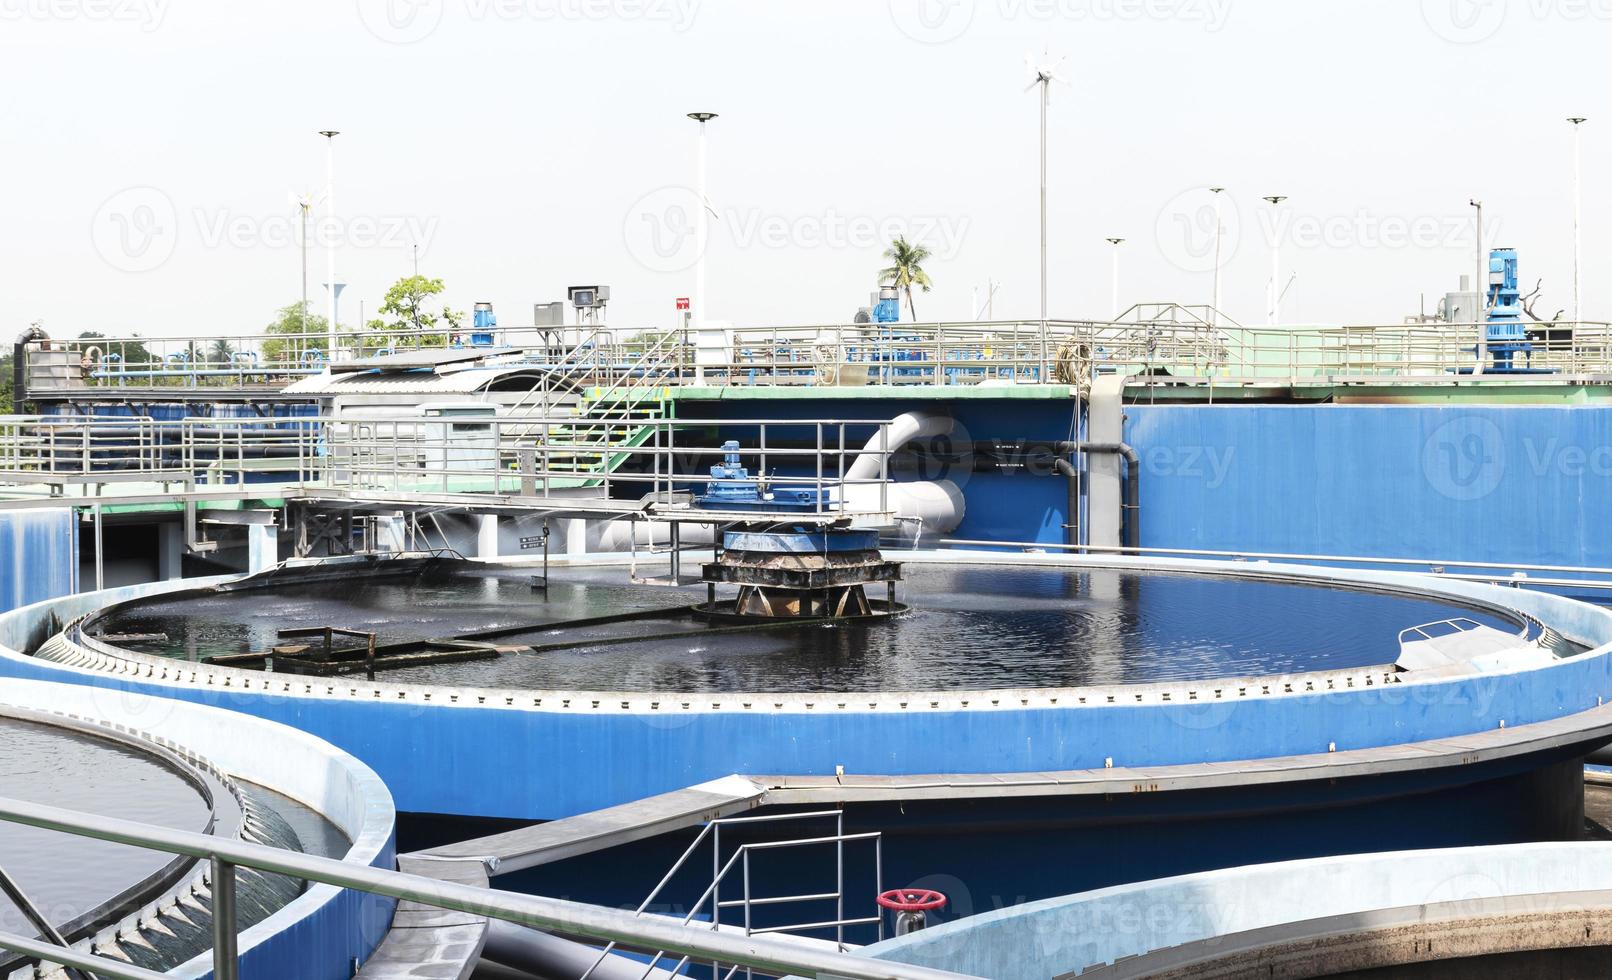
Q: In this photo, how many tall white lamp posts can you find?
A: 6